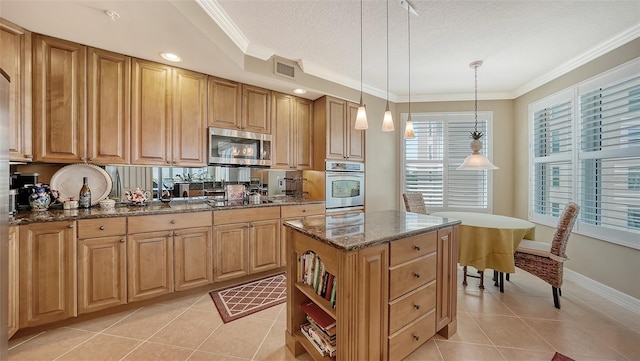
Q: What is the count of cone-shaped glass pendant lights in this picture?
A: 3